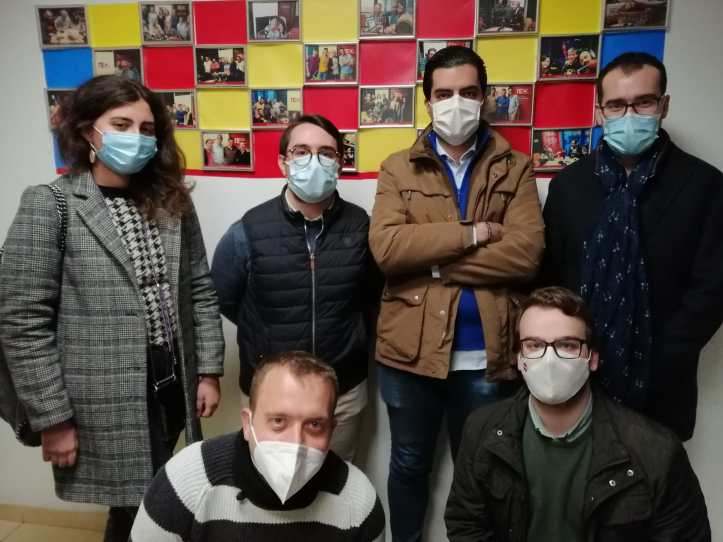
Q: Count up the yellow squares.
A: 9